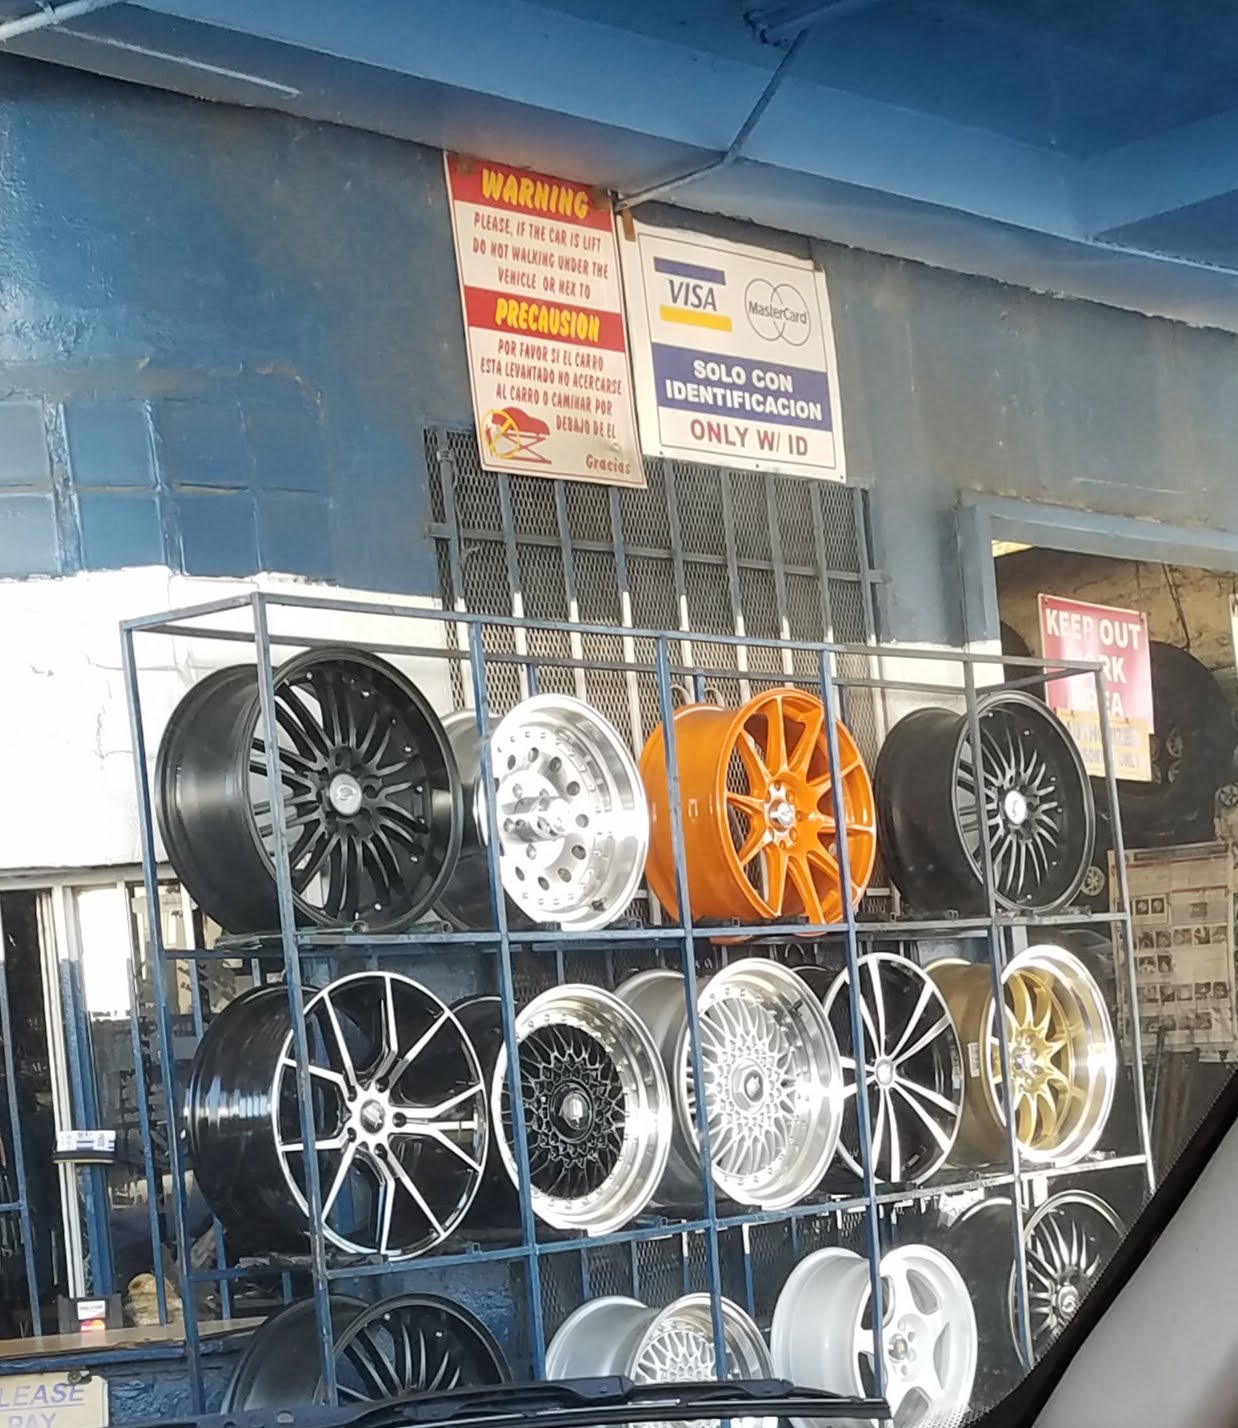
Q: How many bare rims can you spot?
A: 13